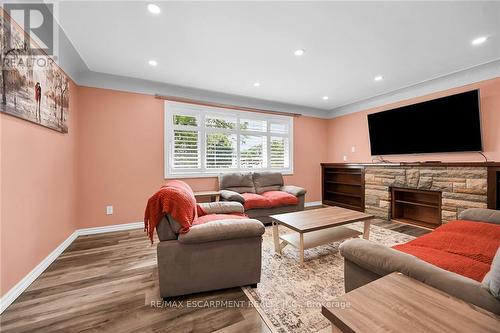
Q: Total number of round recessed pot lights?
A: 7